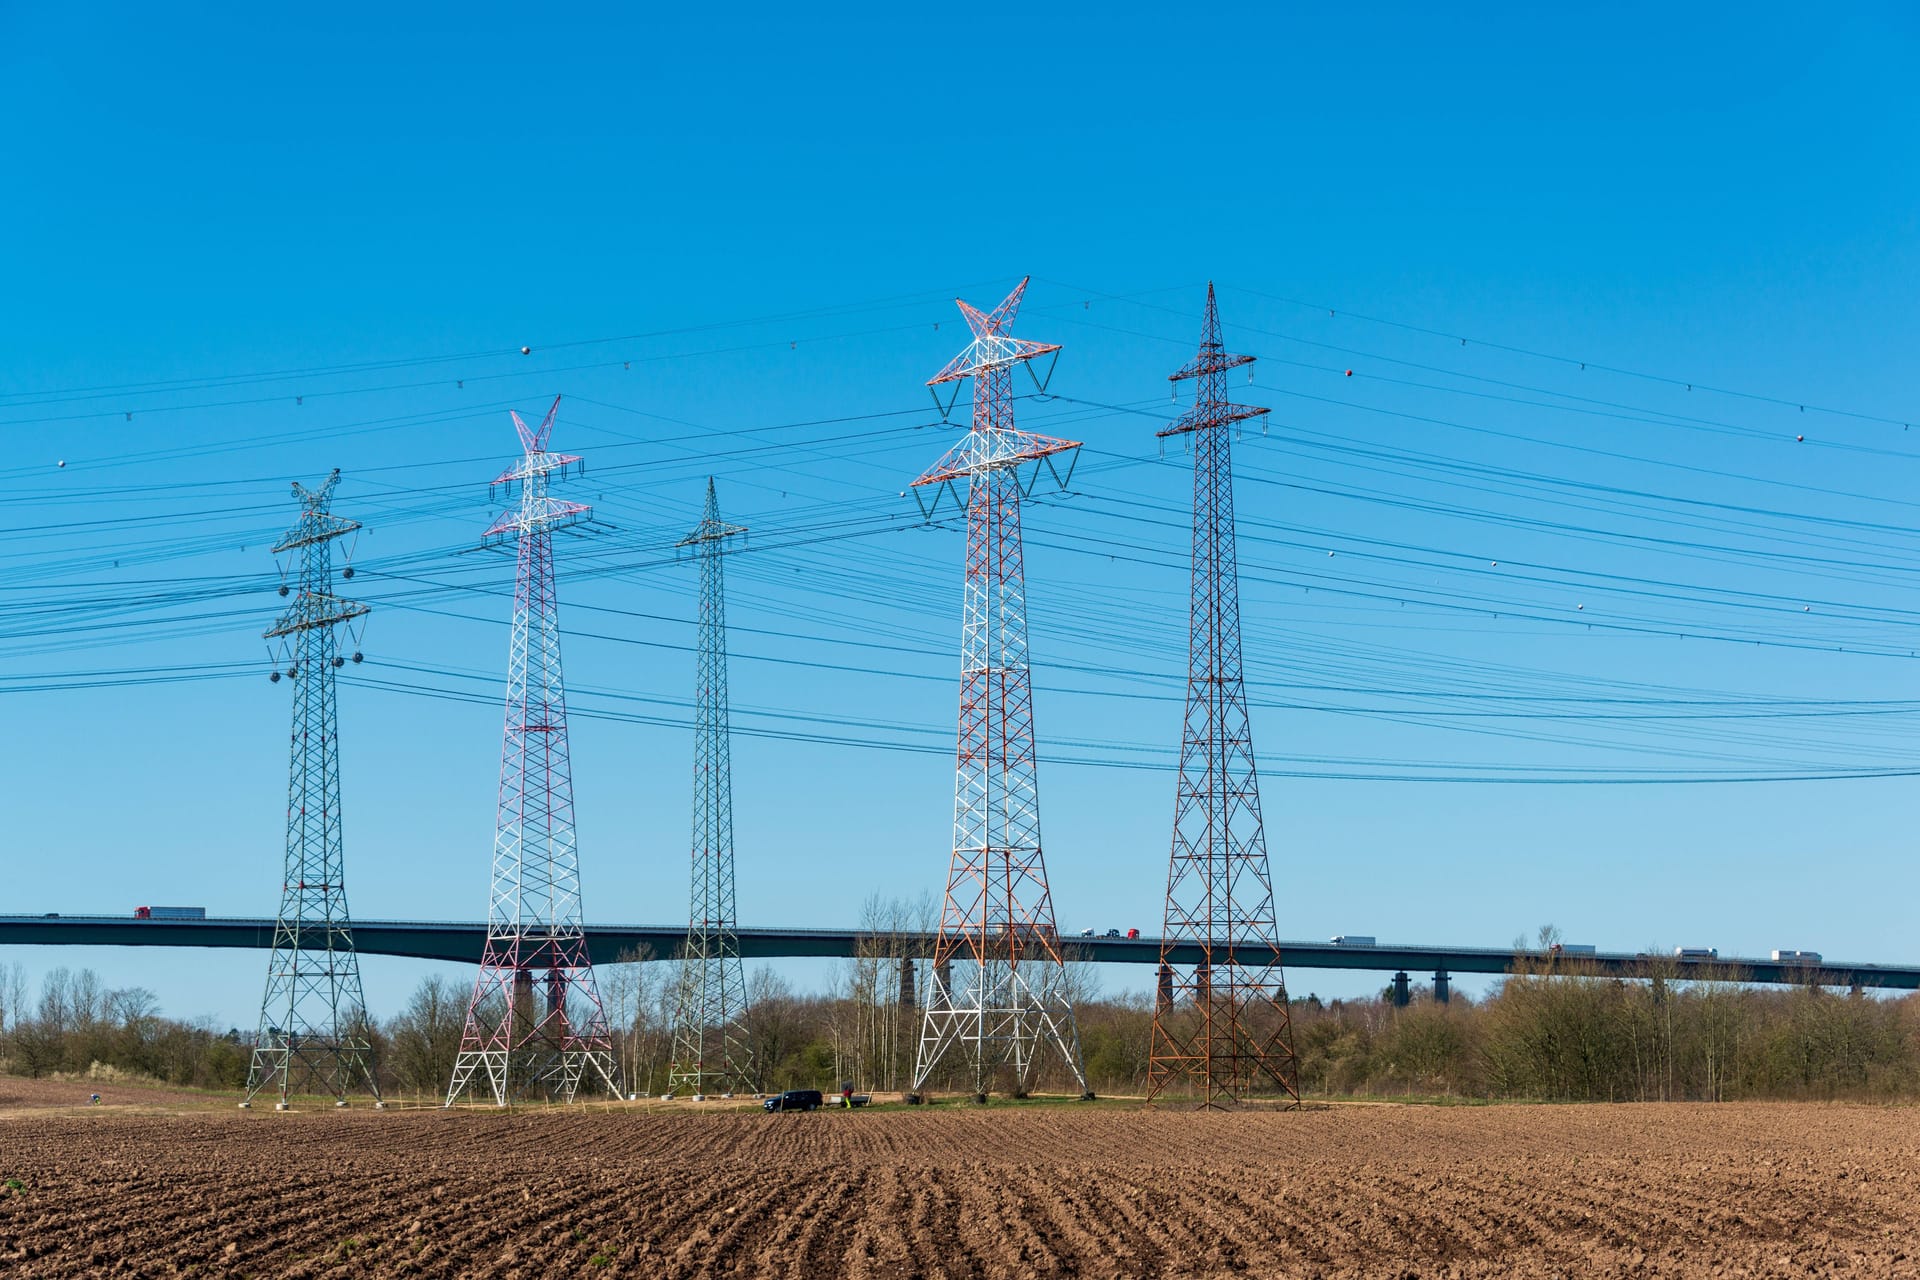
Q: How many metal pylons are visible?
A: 5